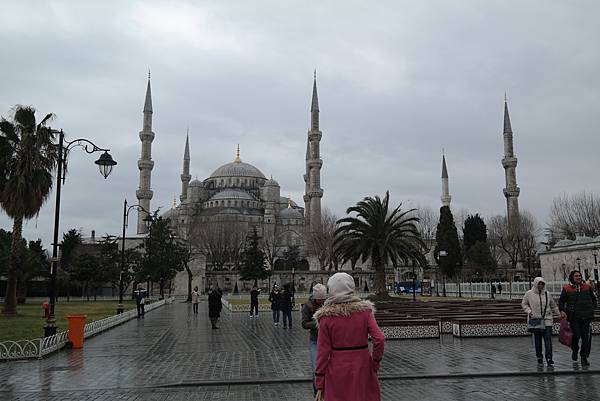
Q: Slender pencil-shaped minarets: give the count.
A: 6